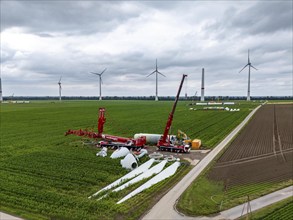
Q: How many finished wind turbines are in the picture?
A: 4